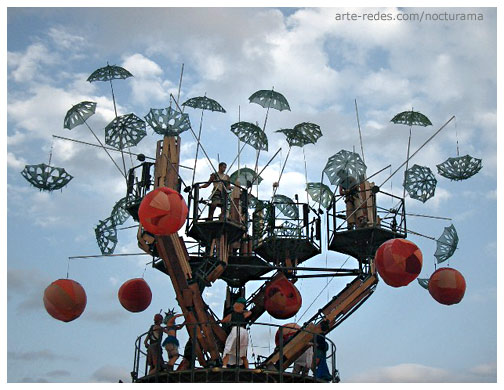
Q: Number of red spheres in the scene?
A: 7